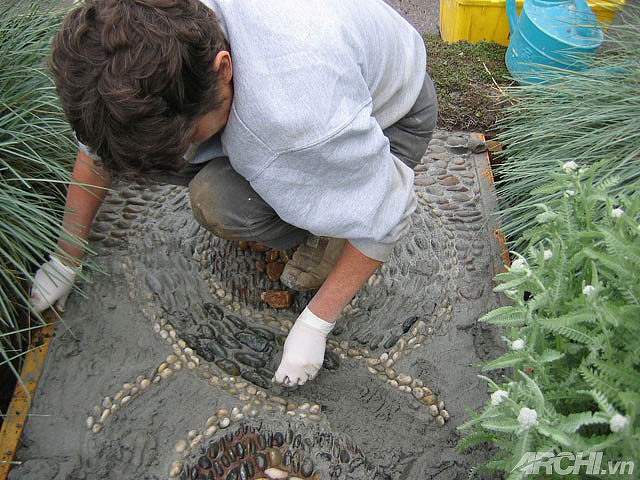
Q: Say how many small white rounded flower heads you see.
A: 10